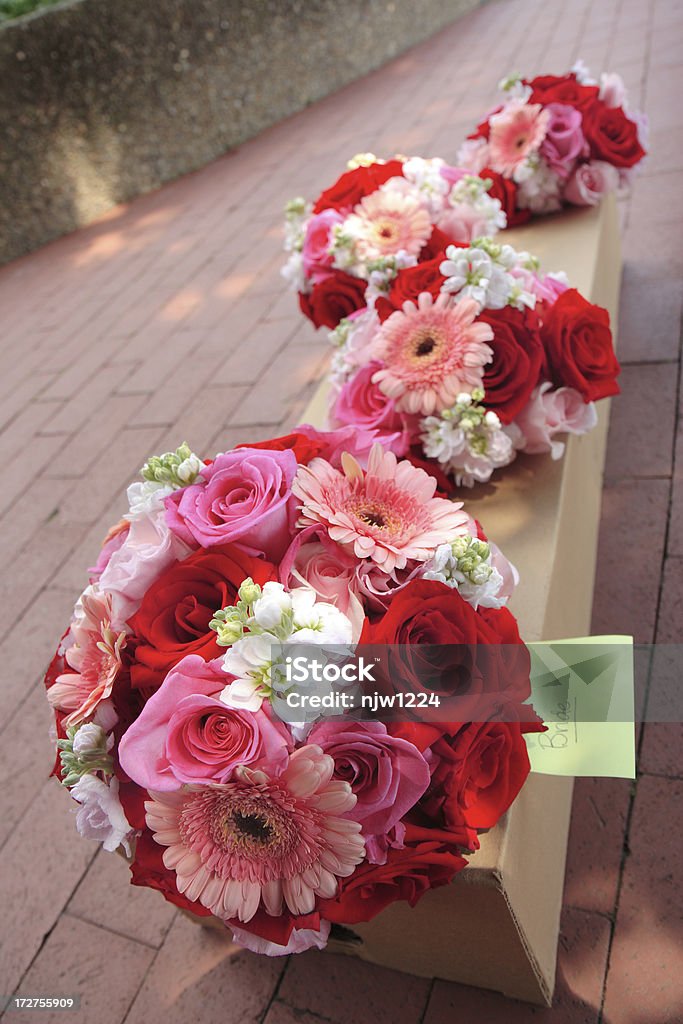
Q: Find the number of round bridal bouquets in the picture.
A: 4